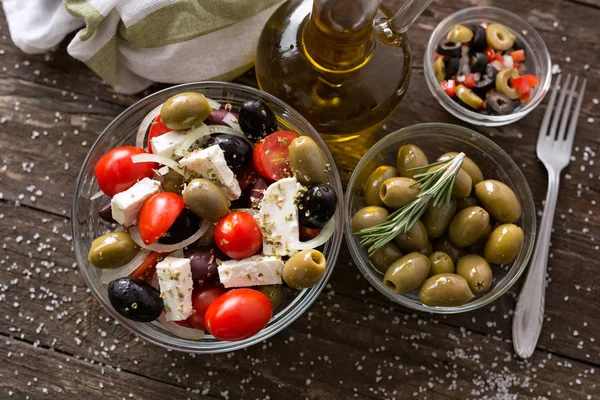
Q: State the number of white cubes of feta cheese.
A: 6